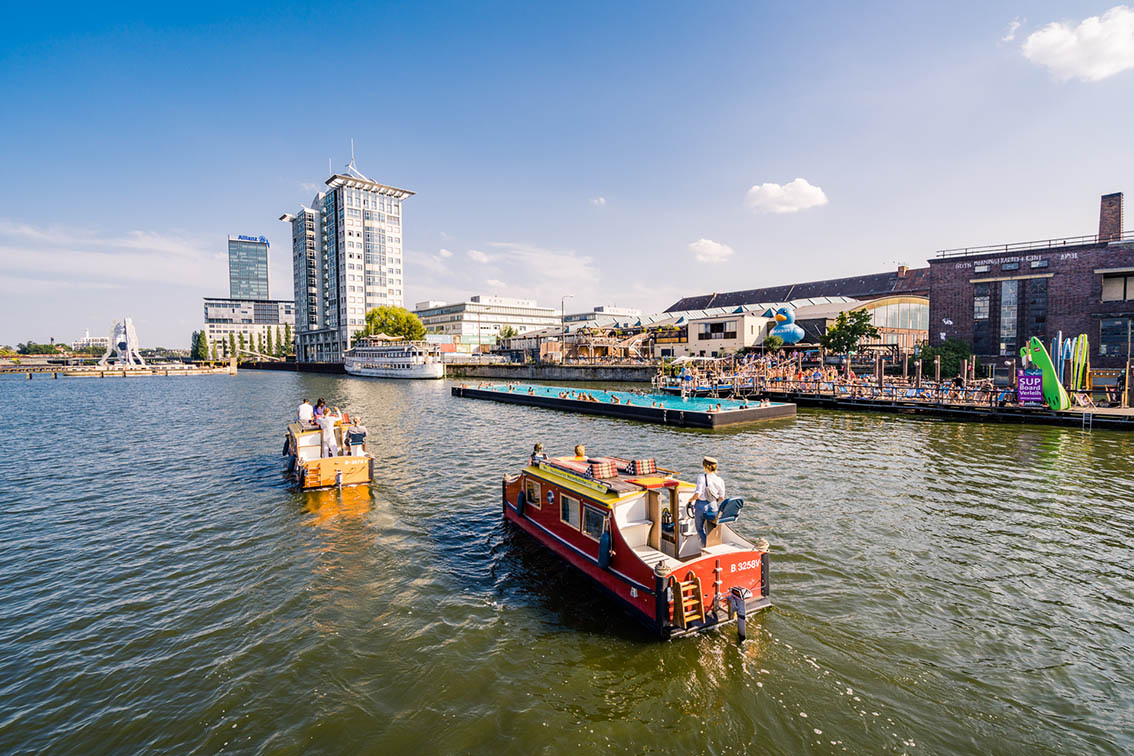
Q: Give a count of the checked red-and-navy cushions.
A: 2